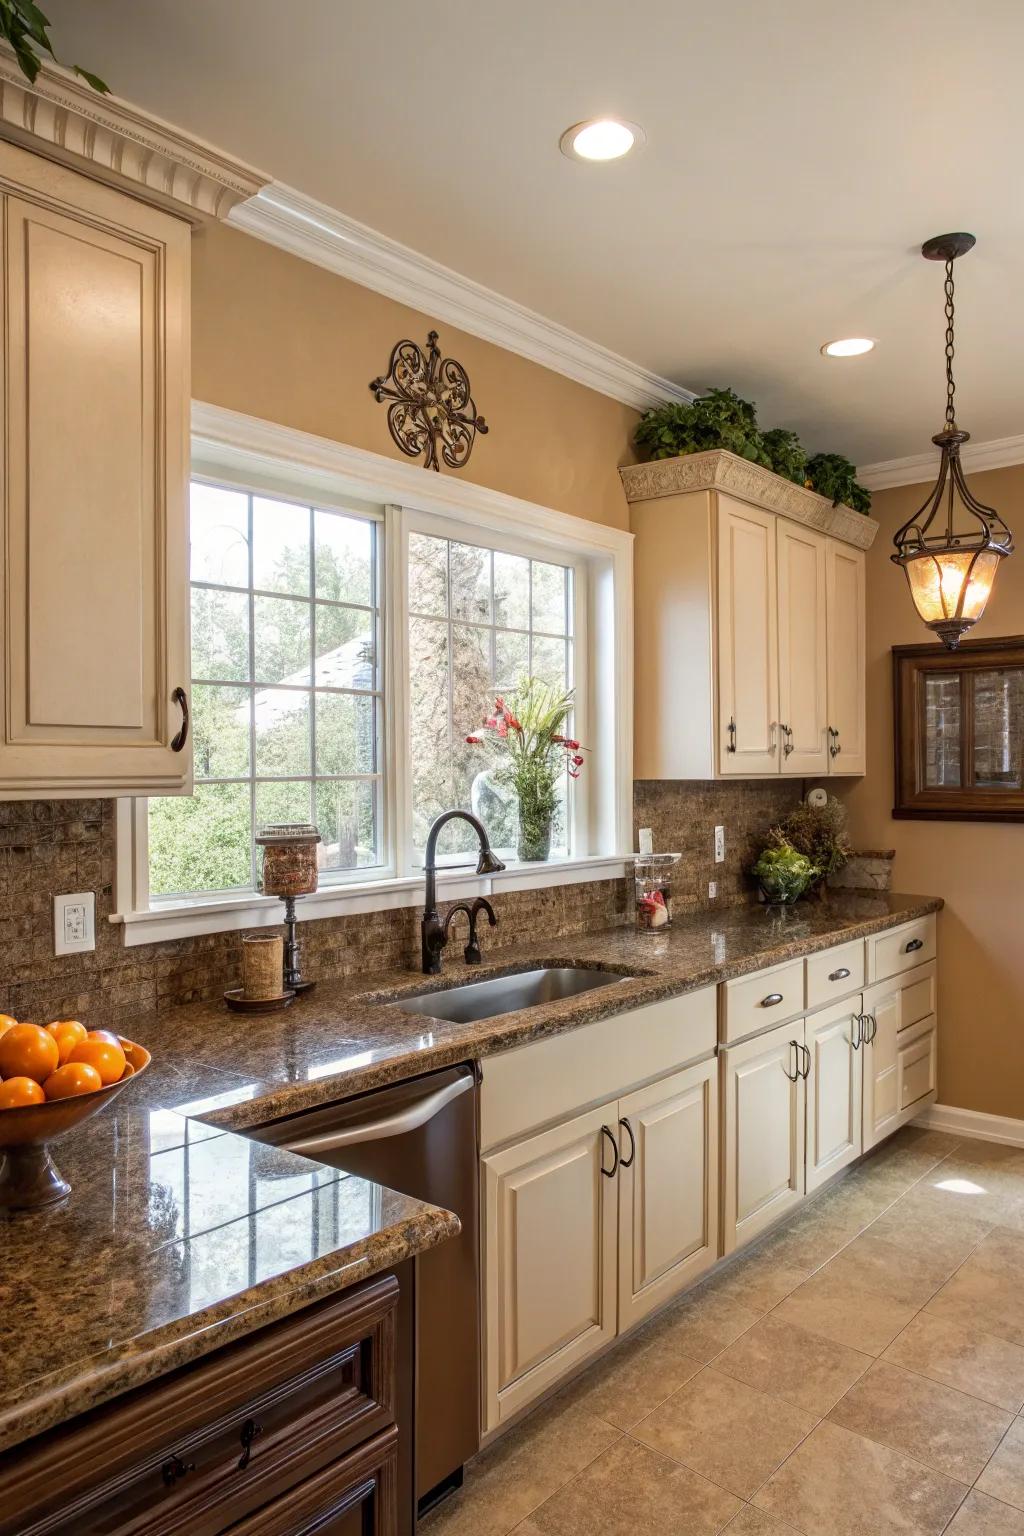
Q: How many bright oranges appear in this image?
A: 7